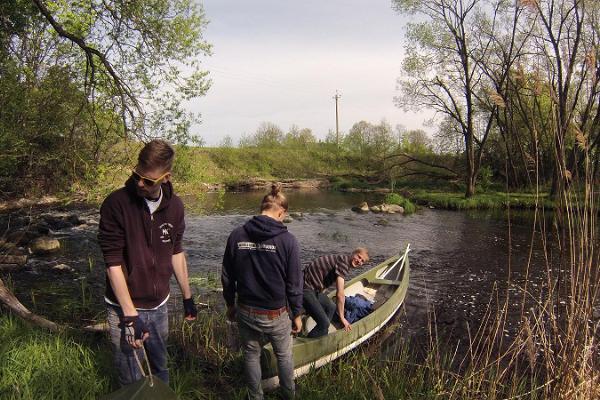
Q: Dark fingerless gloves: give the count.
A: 2